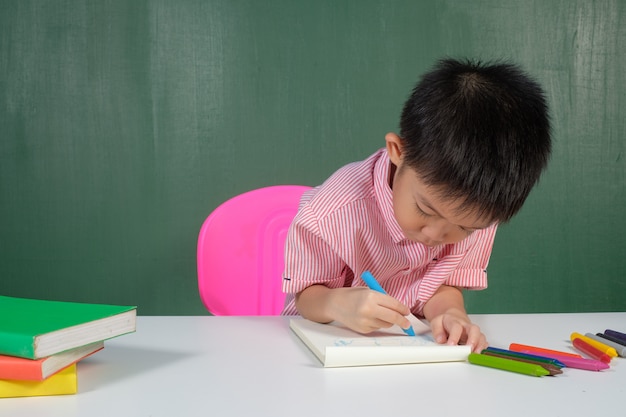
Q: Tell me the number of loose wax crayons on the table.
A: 11